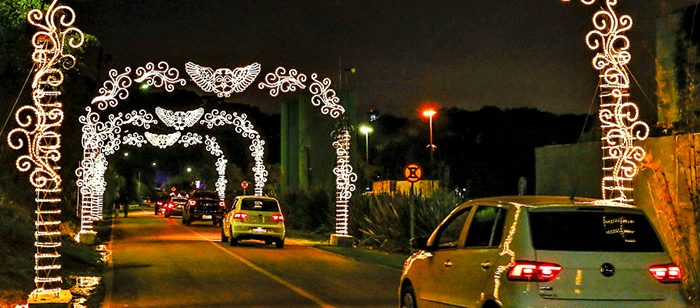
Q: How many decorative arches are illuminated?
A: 4